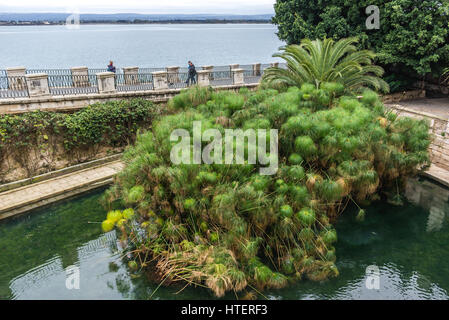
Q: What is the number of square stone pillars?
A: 13